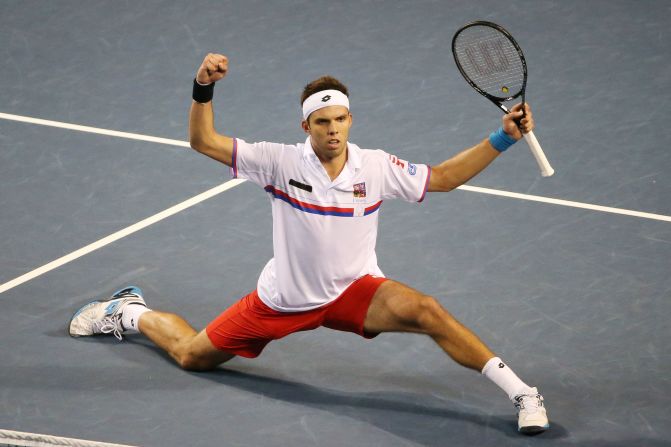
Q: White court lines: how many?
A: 2